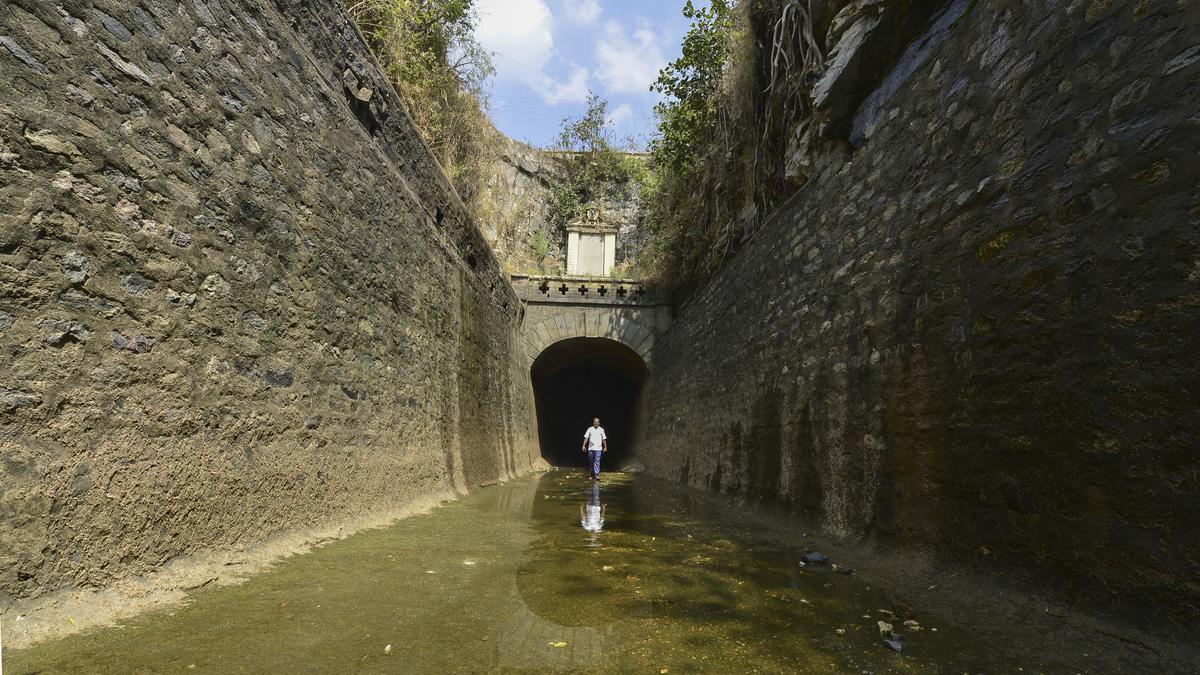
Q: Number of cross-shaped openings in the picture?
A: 6